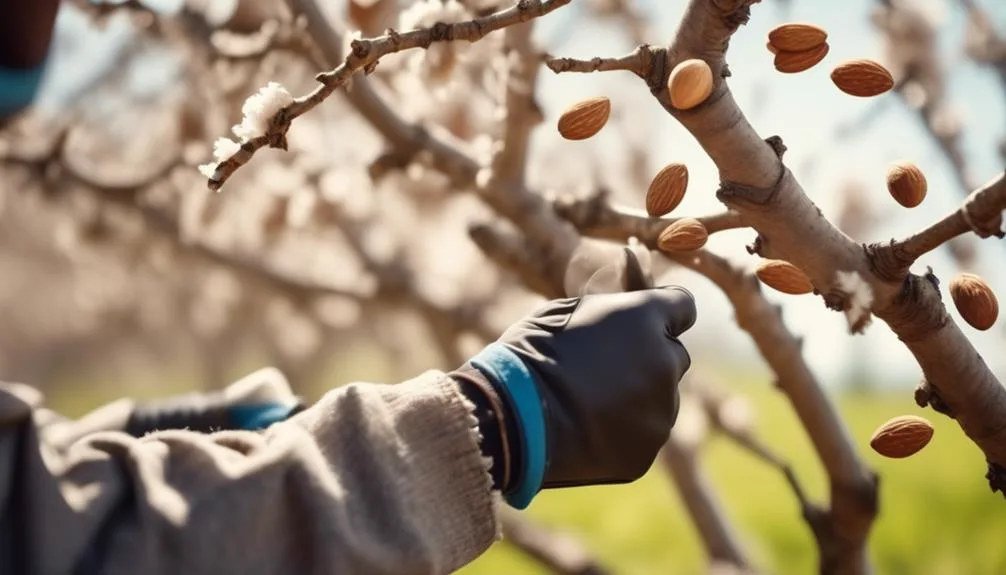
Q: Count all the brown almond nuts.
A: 11